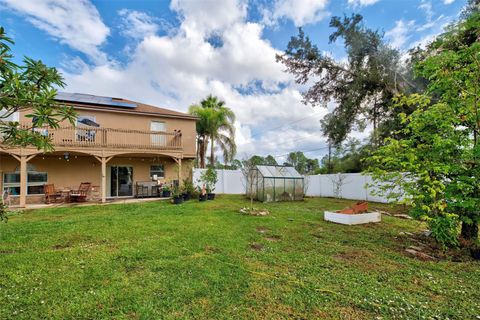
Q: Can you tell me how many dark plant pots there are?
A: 5